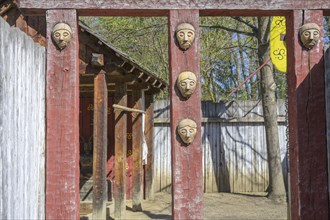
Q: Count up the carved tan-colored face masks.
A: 5